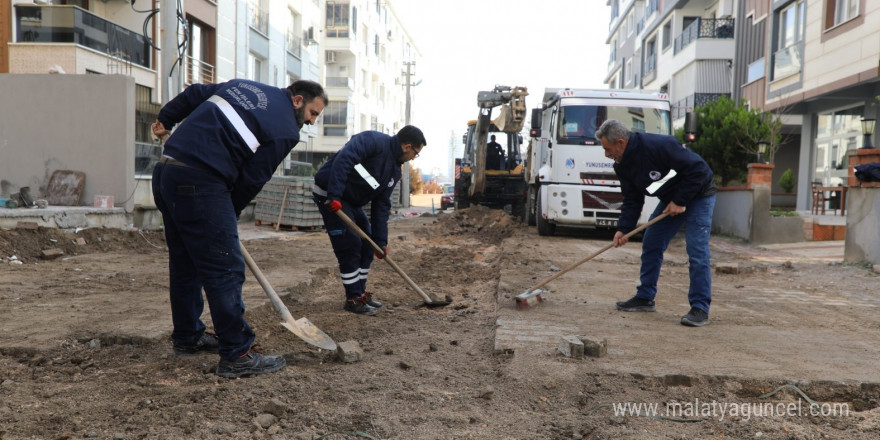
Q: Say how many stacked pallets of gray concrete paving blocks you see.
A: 1